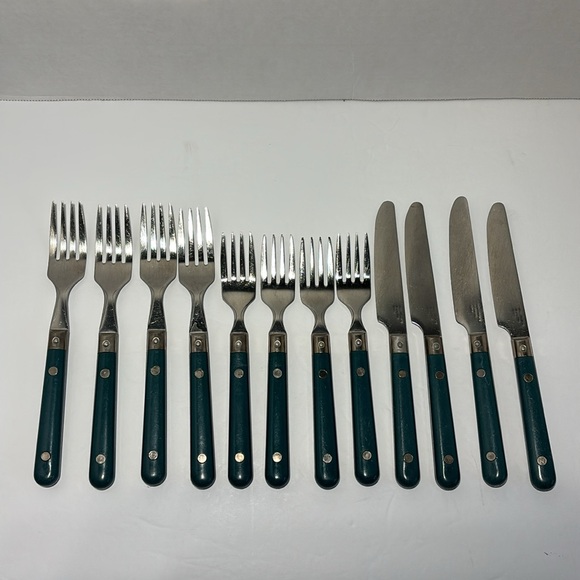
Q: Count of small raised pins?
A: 12